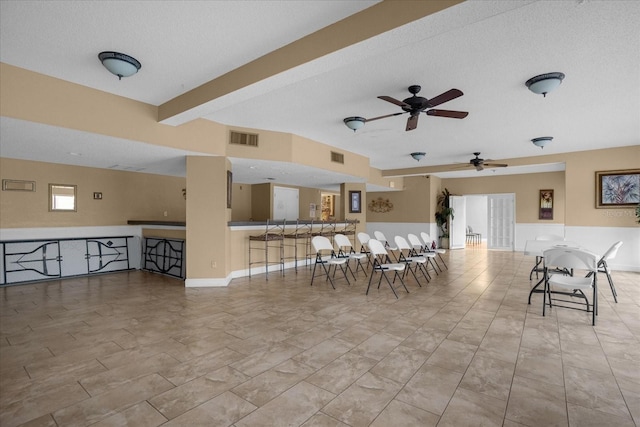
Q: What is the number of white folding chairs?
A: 11